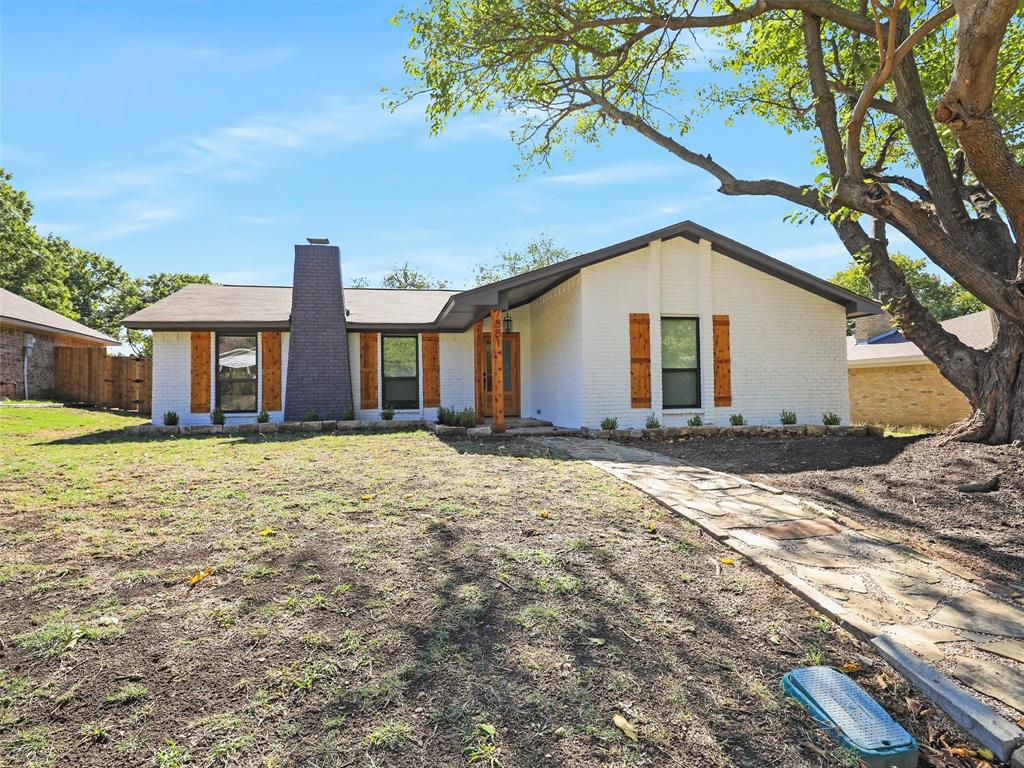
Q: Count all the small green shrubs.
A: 14